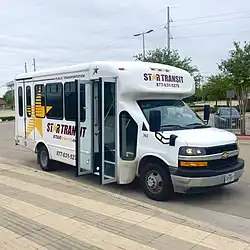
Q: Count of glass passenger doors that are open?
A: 2